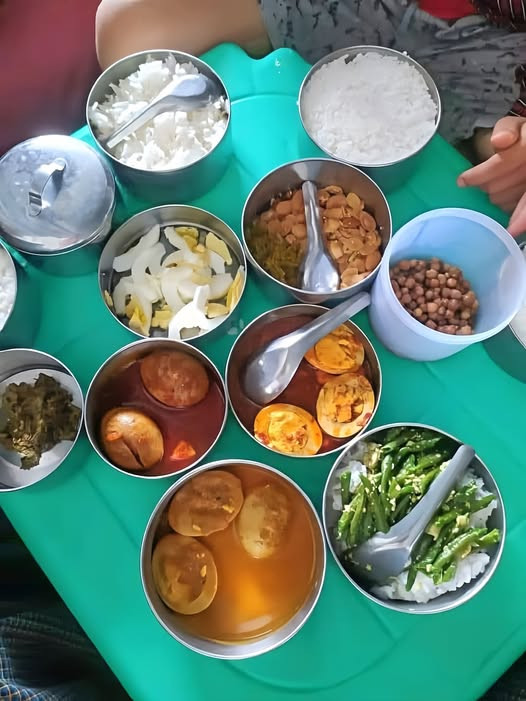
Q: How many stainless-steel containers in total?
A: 12